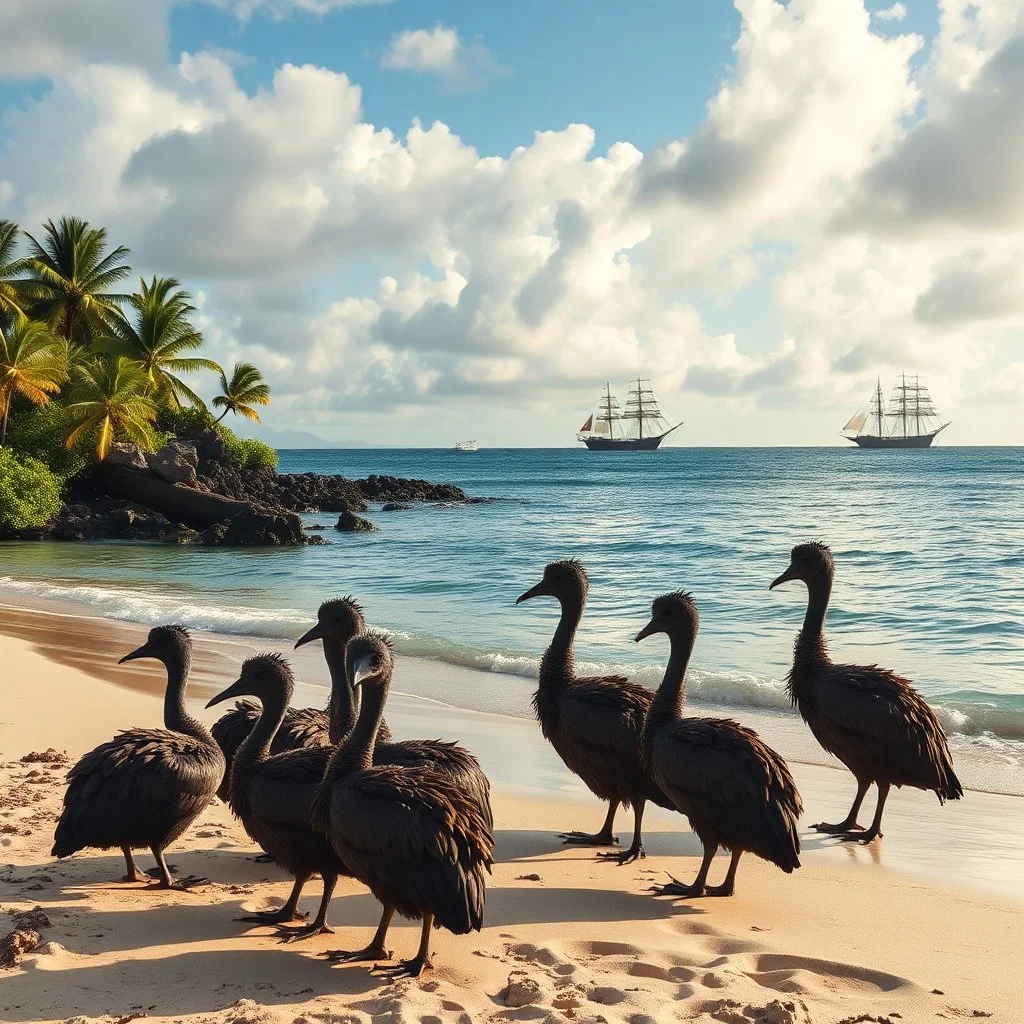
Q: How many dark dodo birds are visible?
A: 7